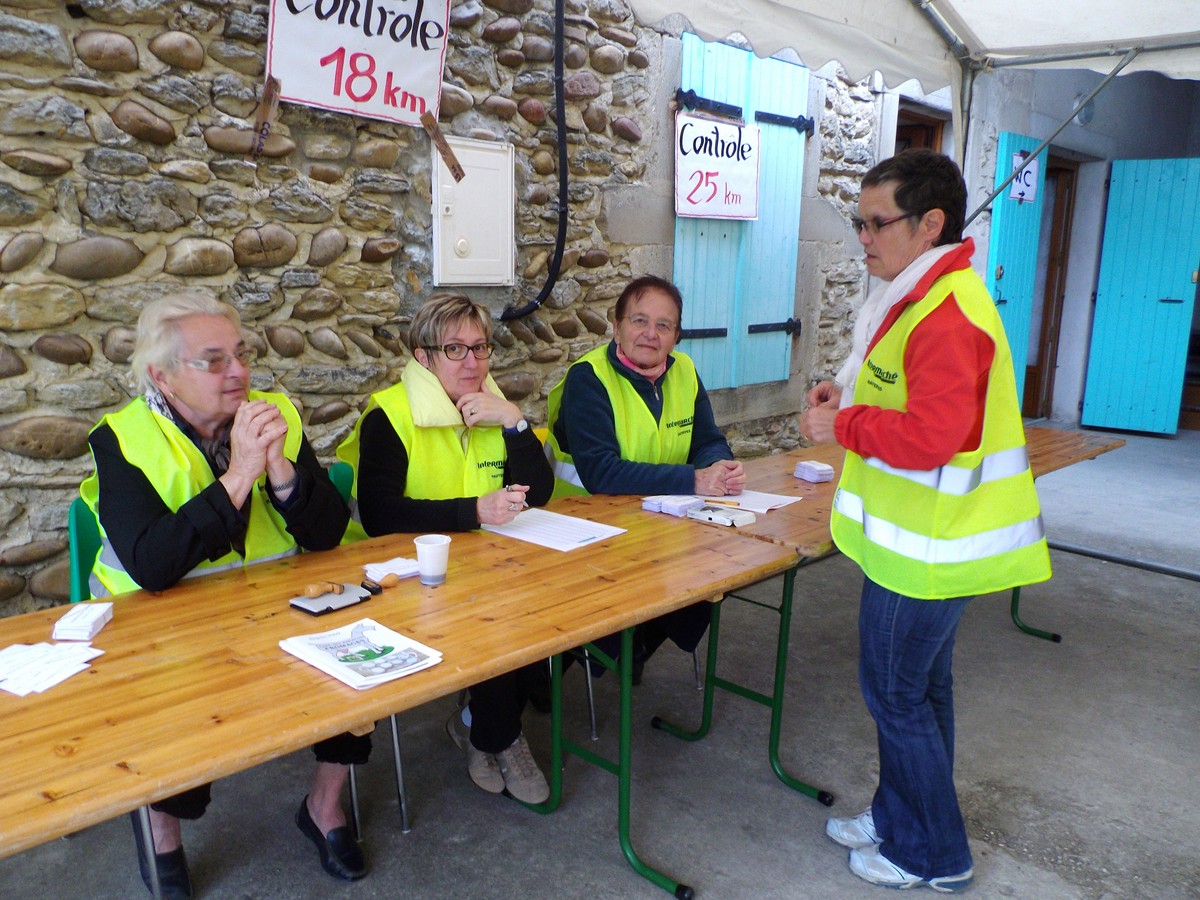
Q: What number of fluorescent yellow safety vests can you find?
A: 4